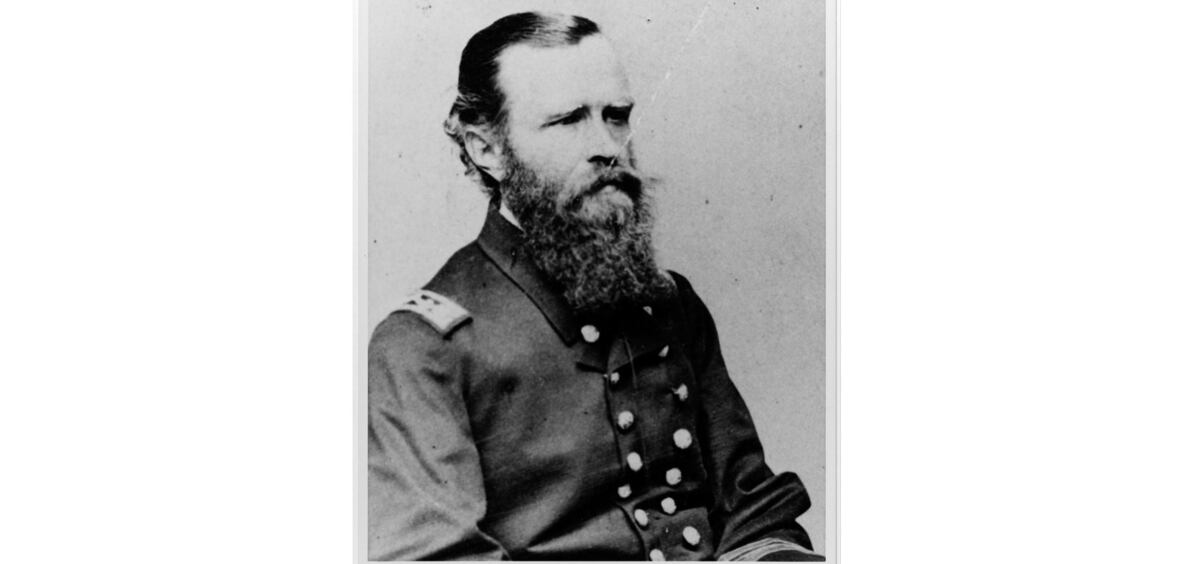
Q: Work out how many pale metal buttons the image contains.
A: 14